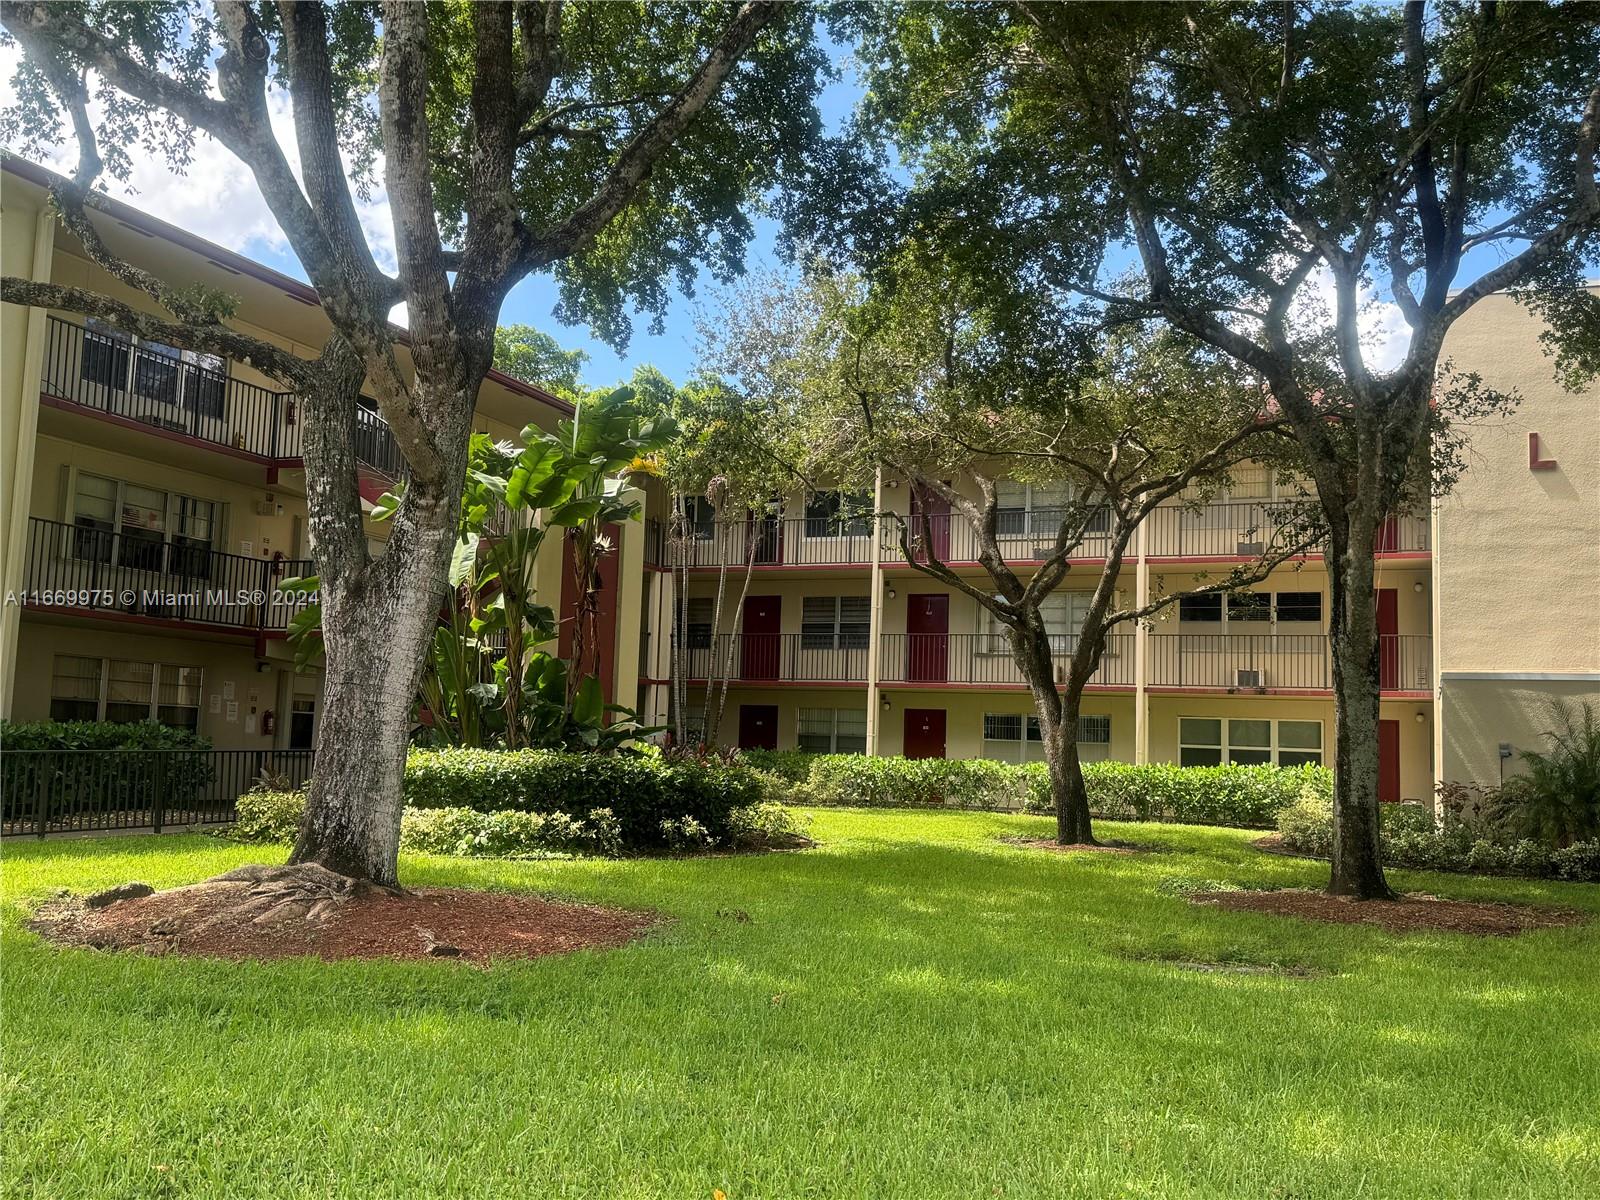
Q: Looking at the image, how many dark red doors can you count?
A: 9